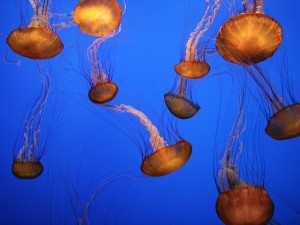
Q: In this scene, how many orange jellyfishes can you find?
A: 10